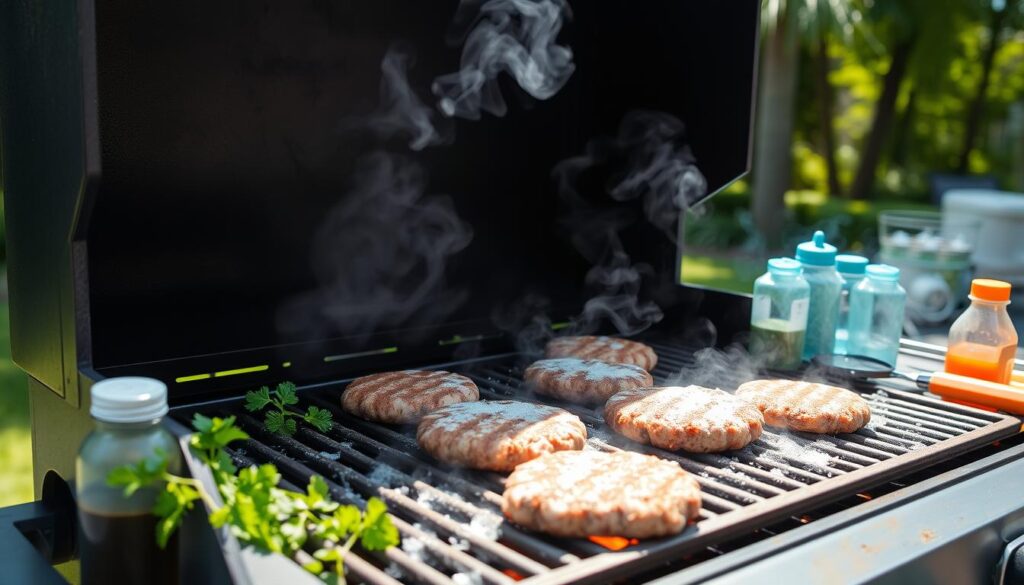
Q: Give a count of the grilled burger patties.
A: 7